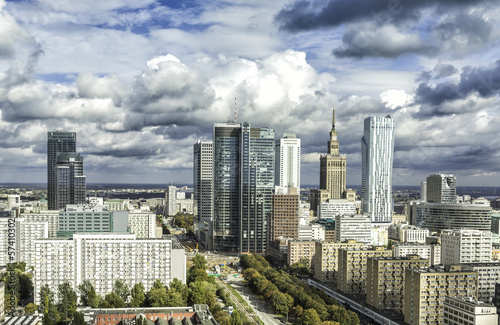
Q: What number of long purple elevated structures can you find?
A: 0